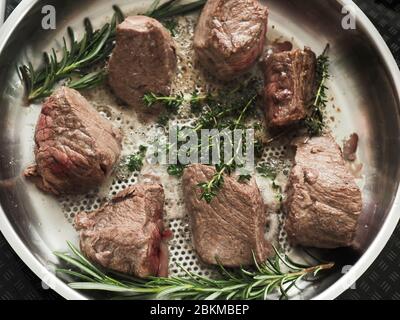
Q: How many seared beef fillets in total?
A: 7